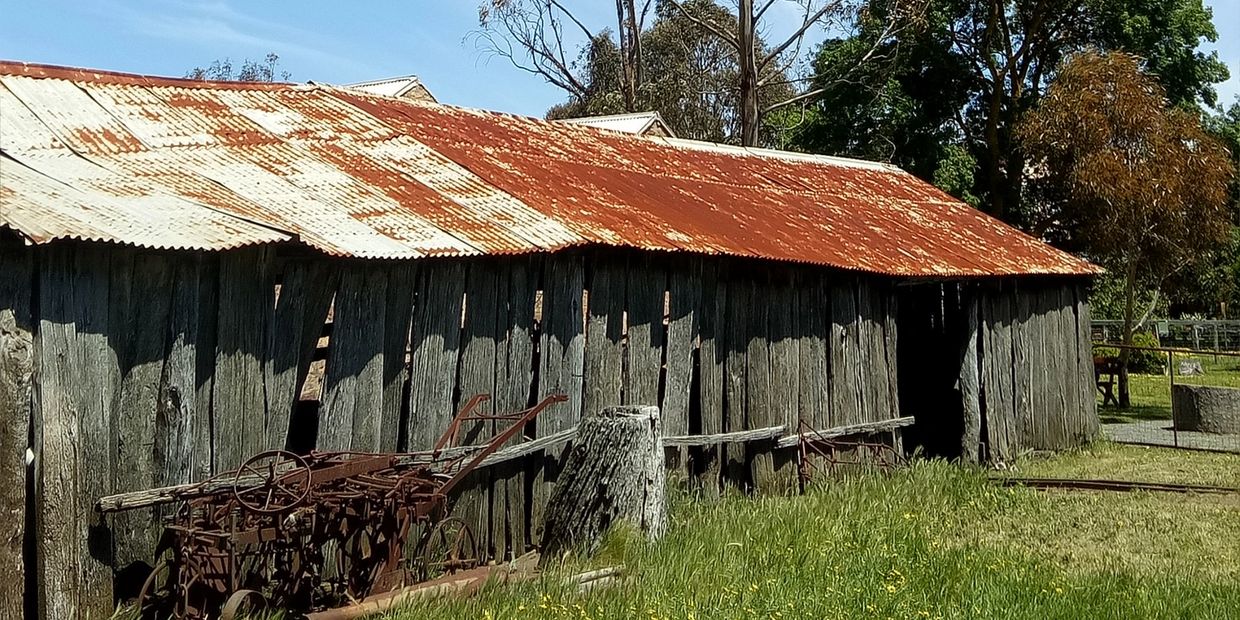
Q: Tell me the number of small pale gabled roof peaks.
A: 2